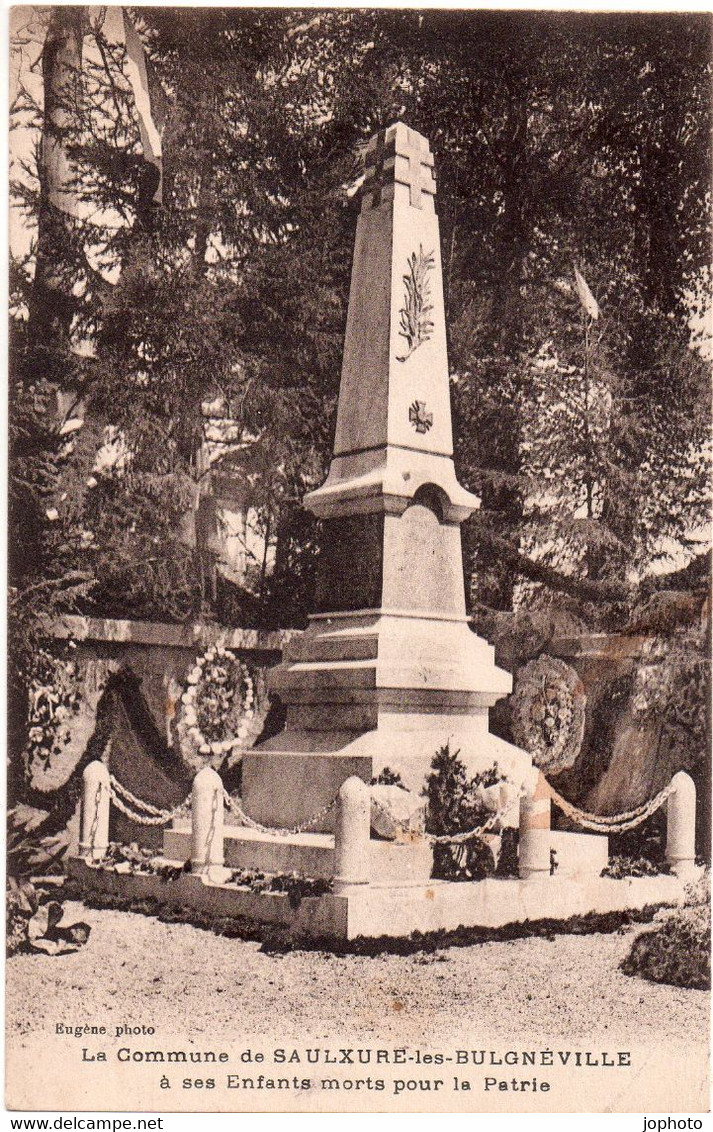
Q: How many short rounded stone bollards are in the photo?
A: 5